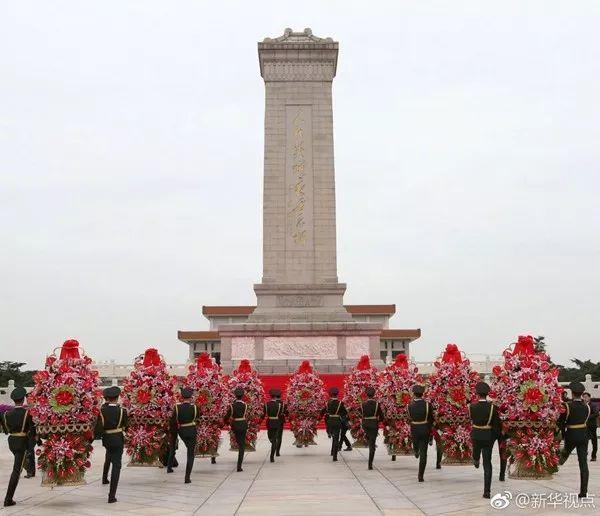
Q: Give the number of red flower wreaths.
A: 9